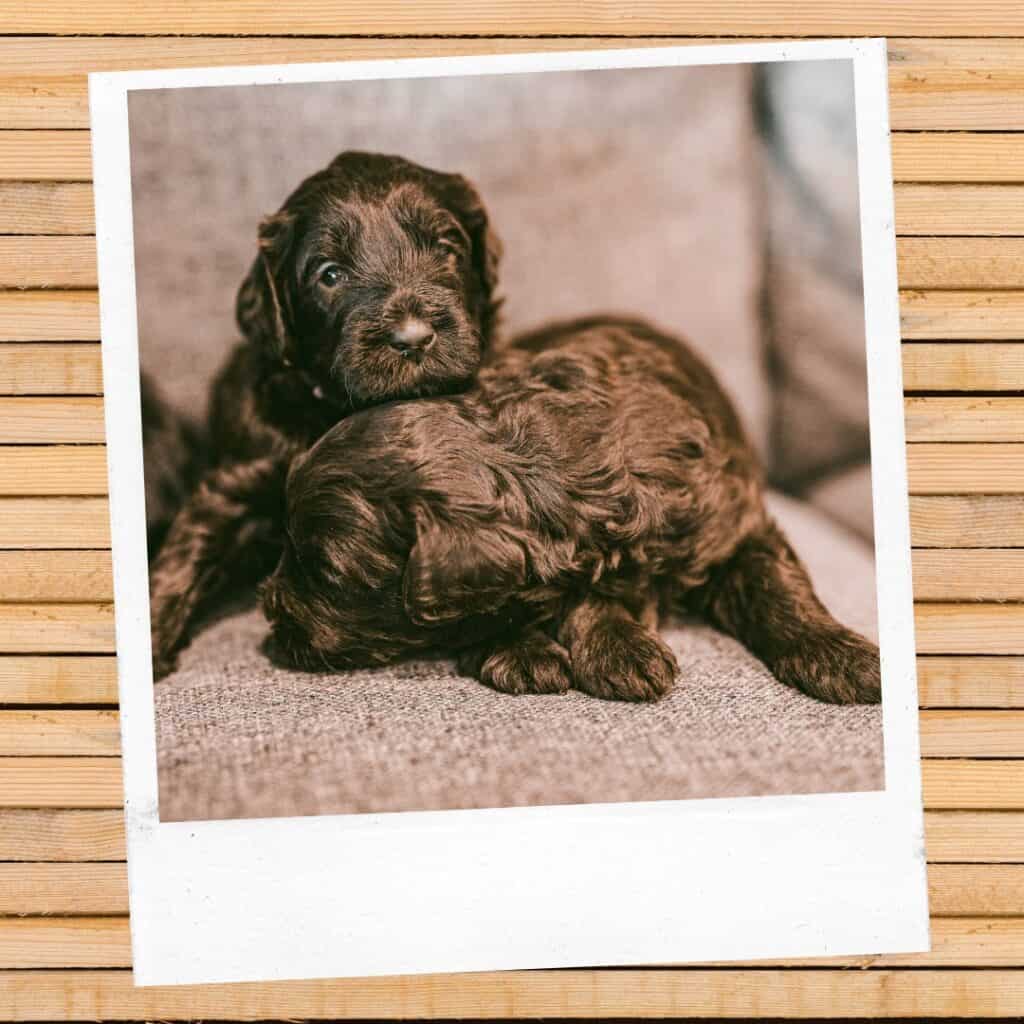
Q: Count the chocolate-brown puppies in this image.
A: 2